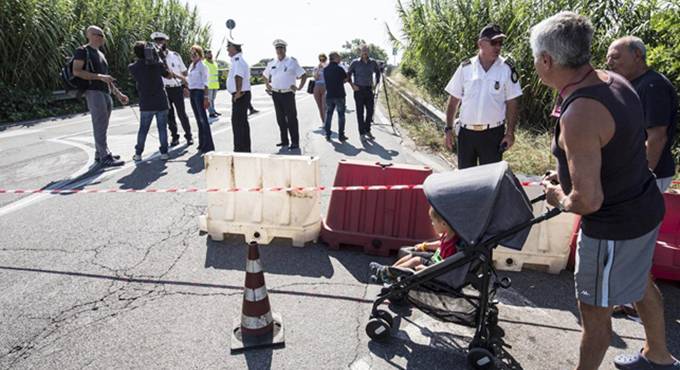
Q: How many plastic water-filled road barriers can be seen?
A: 4